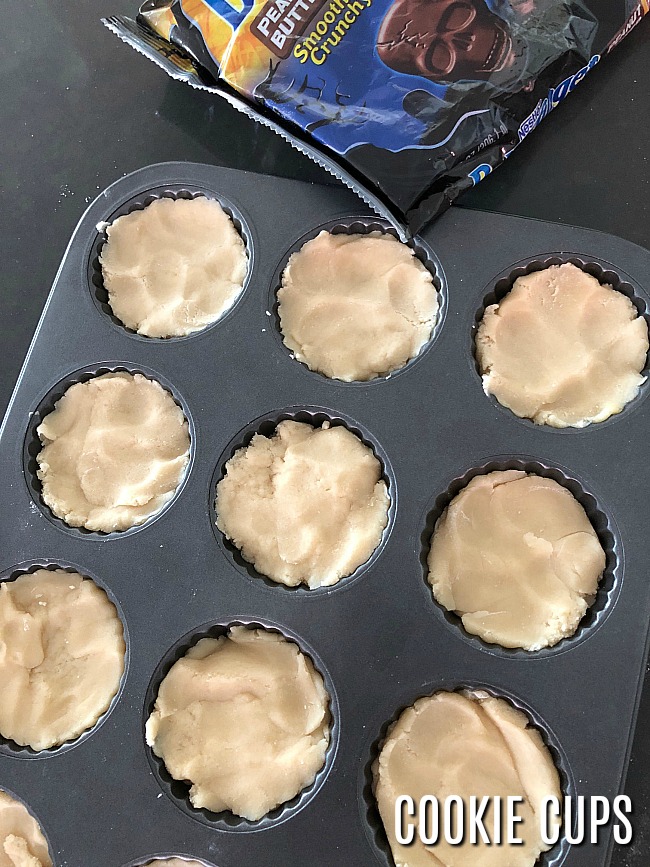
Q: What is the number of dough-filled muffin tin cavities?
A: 11